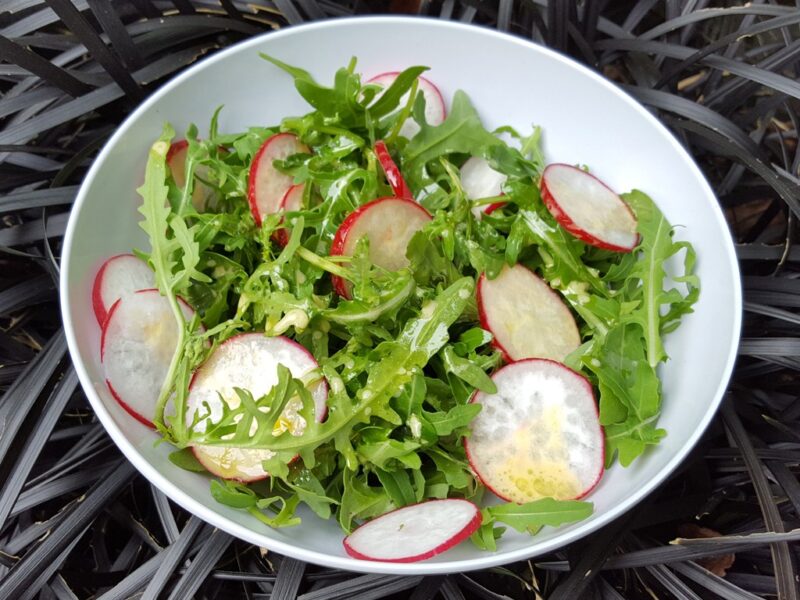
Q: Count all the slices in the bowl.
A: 14